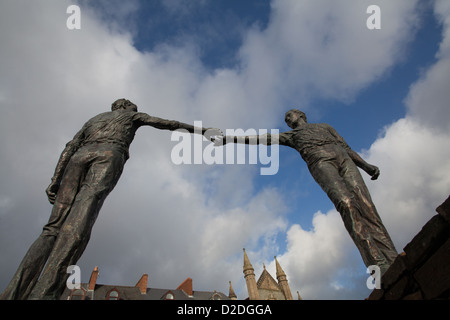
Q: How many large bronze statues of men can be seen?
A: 2